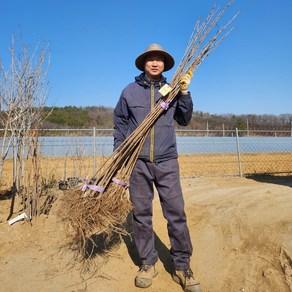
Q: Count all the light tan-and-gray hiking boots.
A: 2